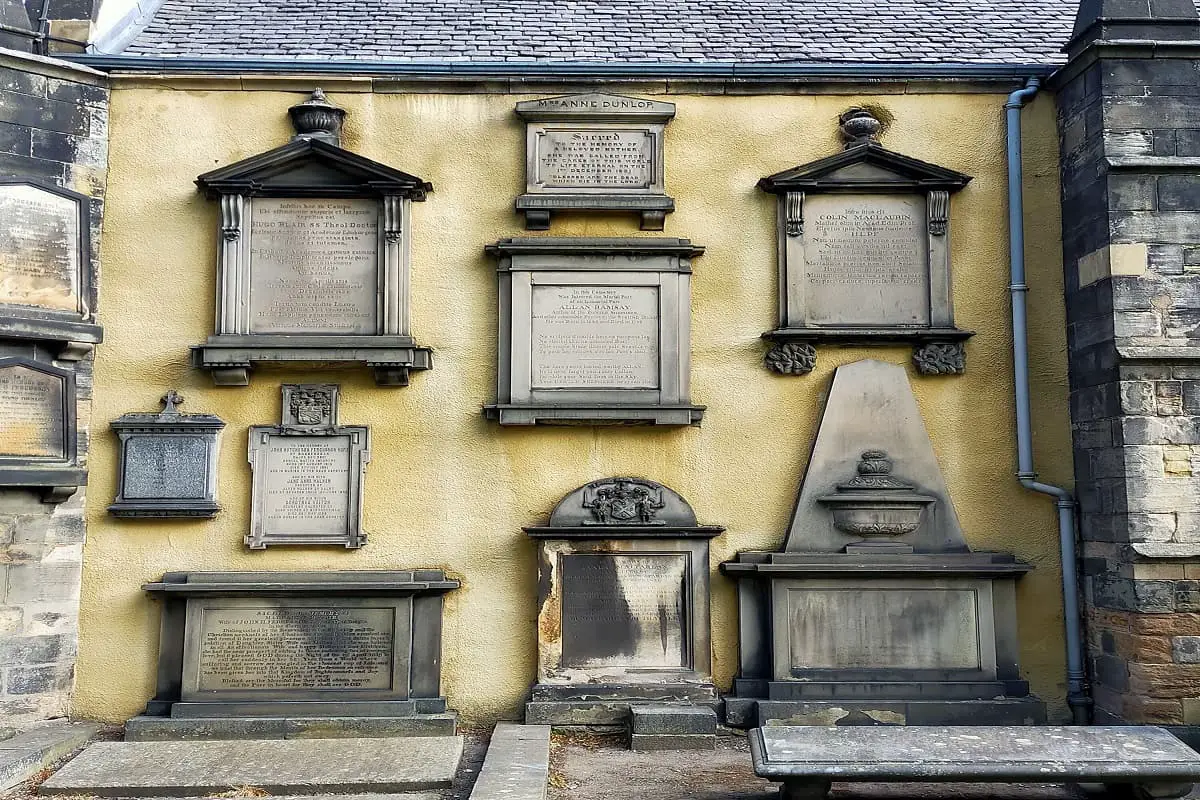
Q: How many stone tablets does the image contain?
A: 11